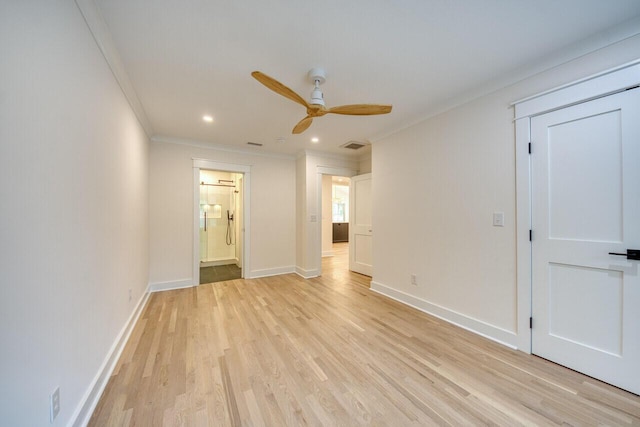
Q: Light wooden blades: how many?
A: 3